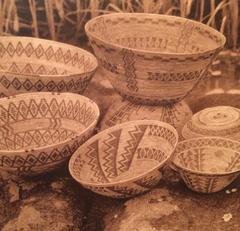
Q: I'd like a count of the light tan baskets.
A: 7